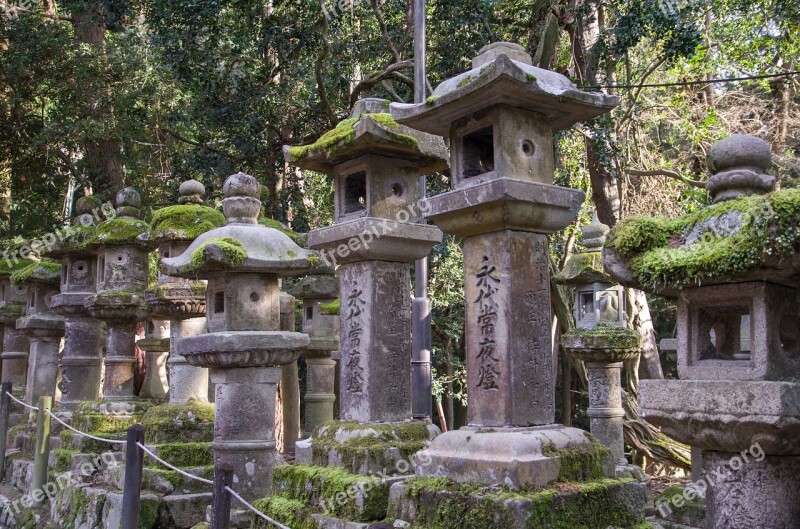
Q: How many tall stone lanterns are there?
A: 2